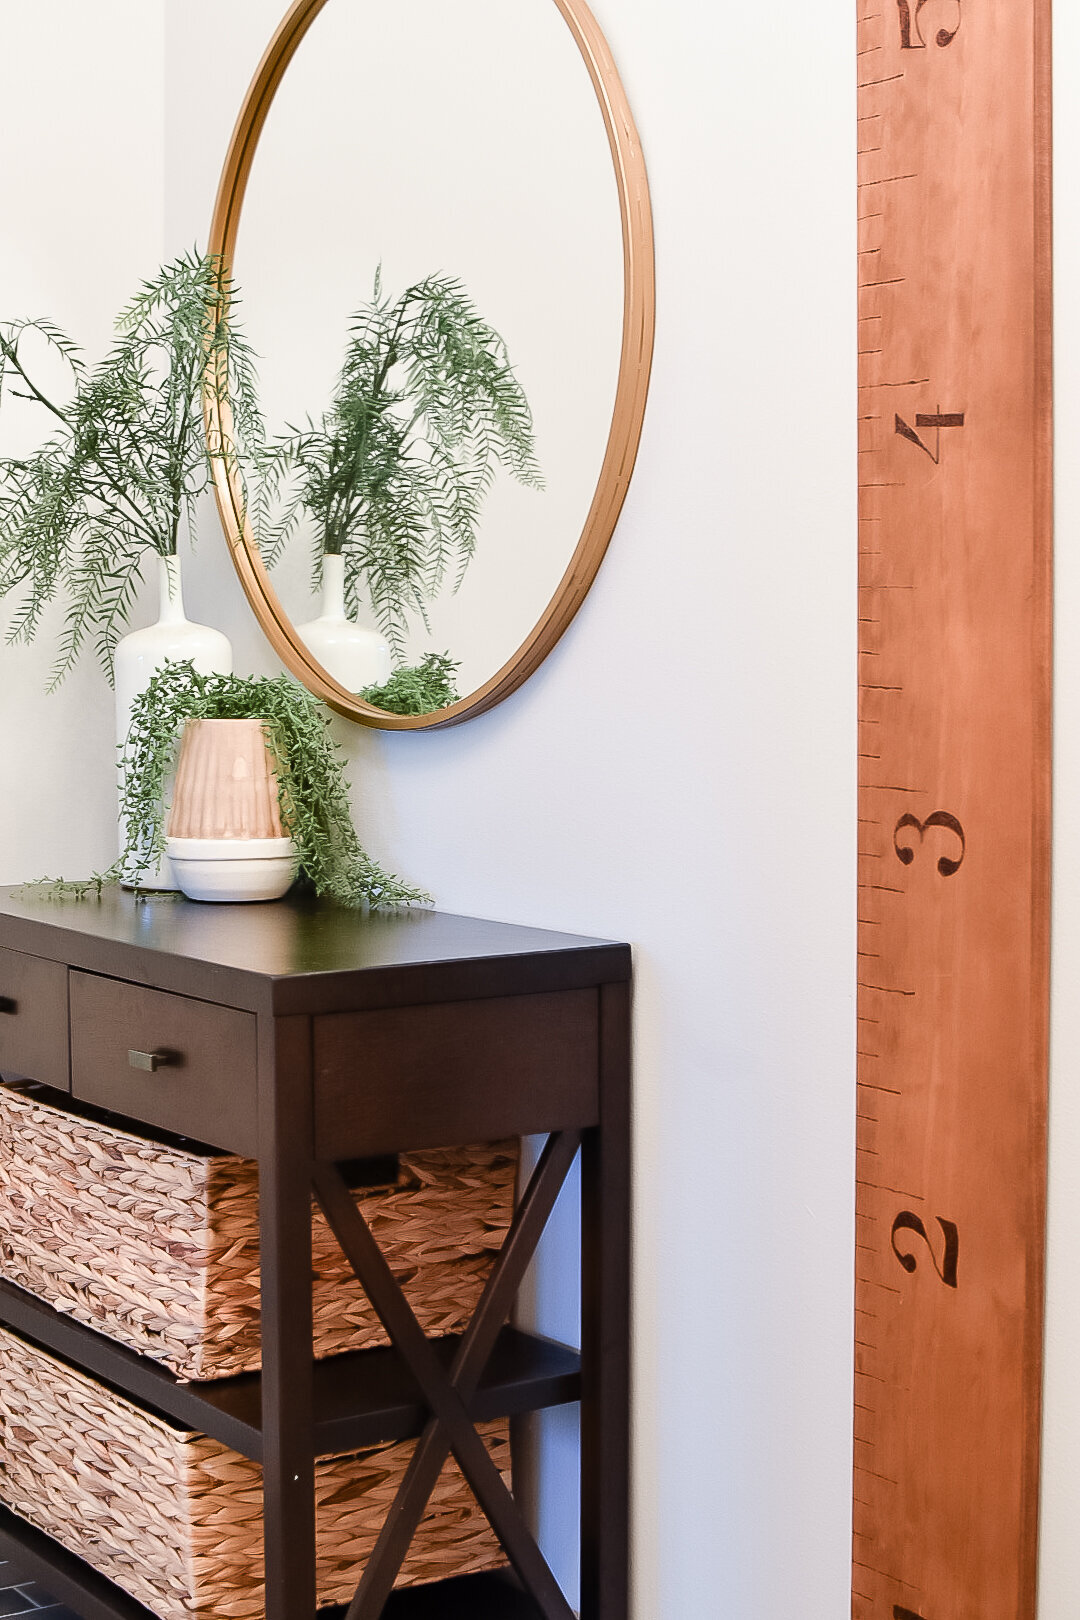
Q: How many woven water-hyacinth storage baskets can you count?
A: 2